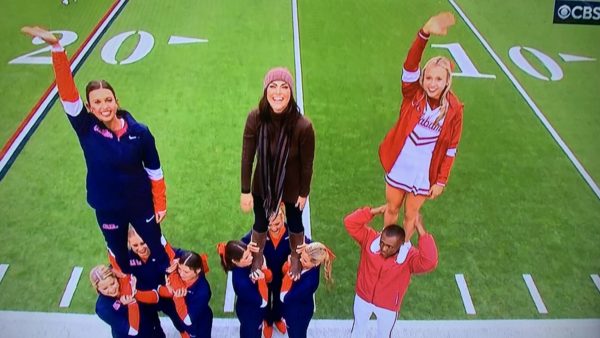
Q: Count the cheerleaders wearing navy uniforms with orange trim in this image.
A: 7